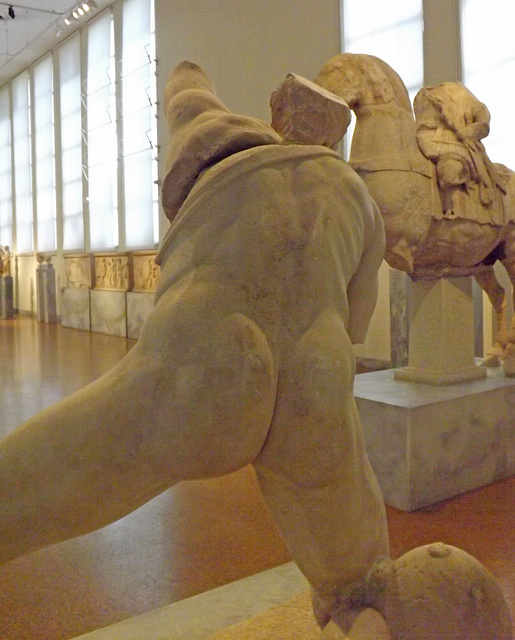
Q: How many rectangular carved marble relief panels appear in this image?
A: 3